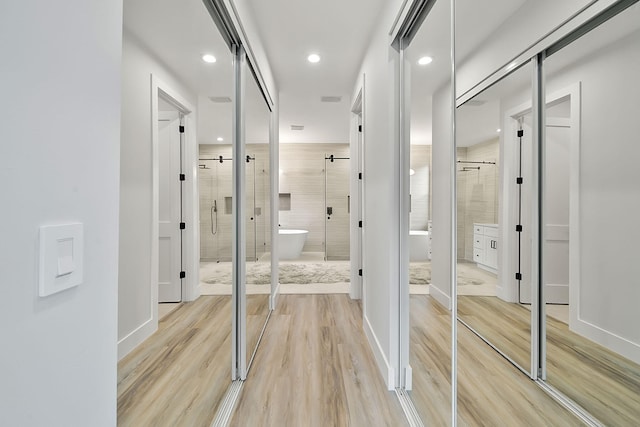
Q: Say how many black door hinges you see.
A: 12